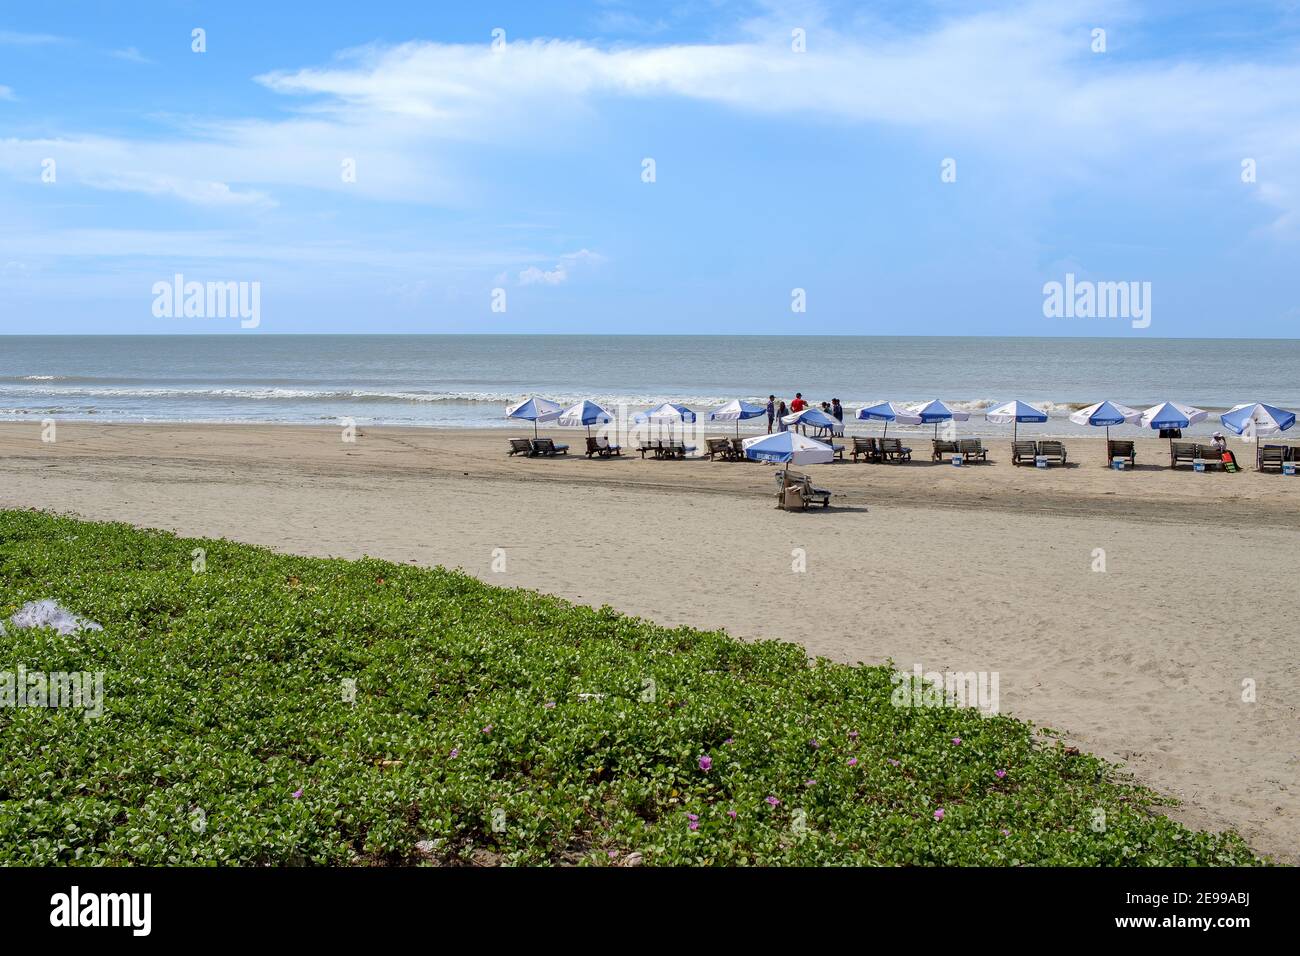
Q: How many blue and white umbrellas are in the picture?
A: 12